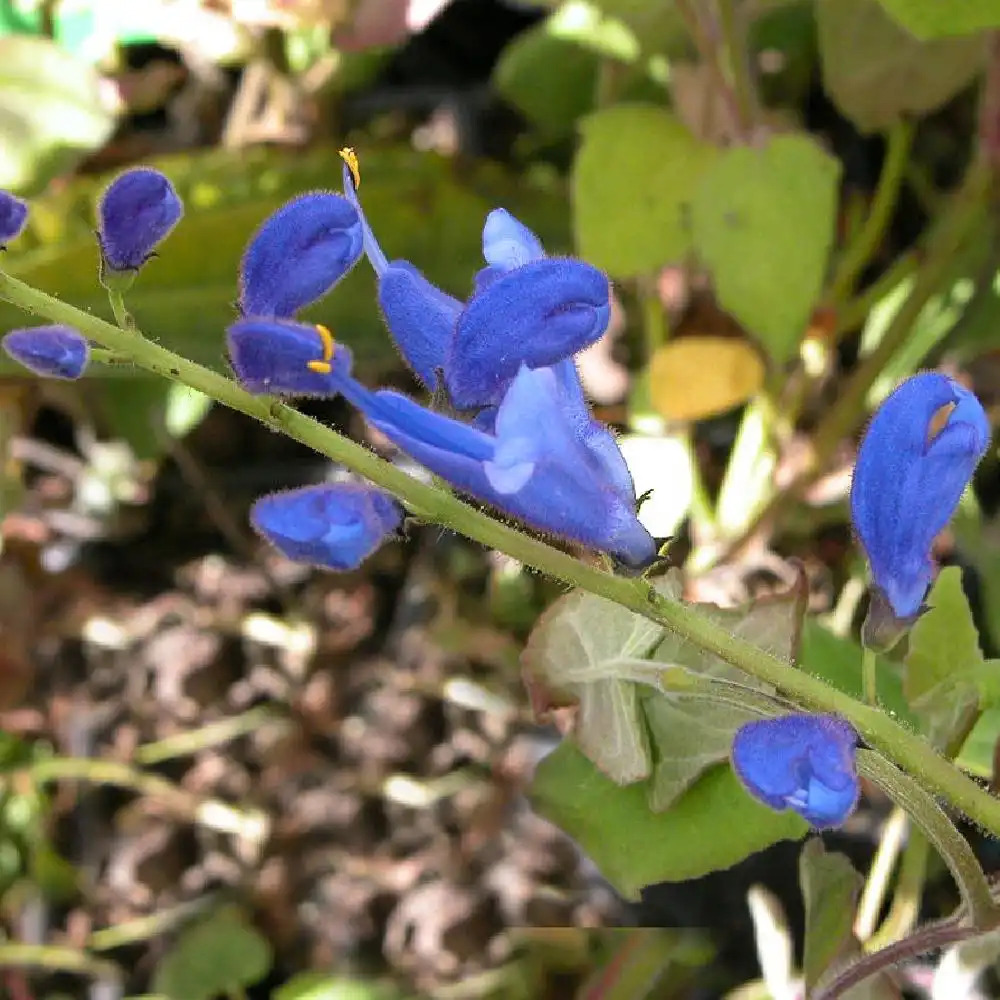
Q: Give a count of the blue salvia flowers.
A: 11